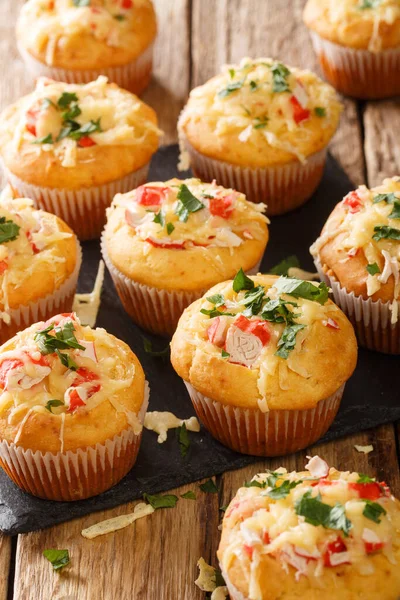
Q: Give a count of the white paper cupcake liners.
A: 10